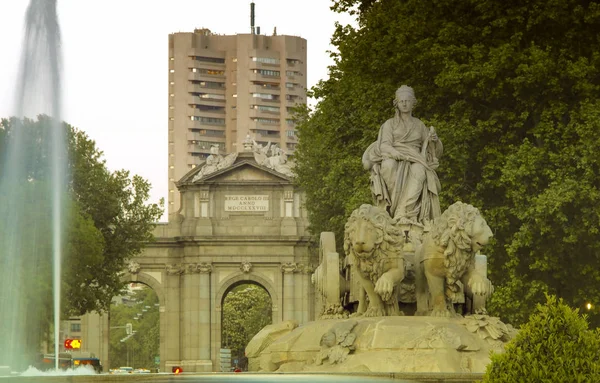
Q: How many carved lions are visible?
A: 2